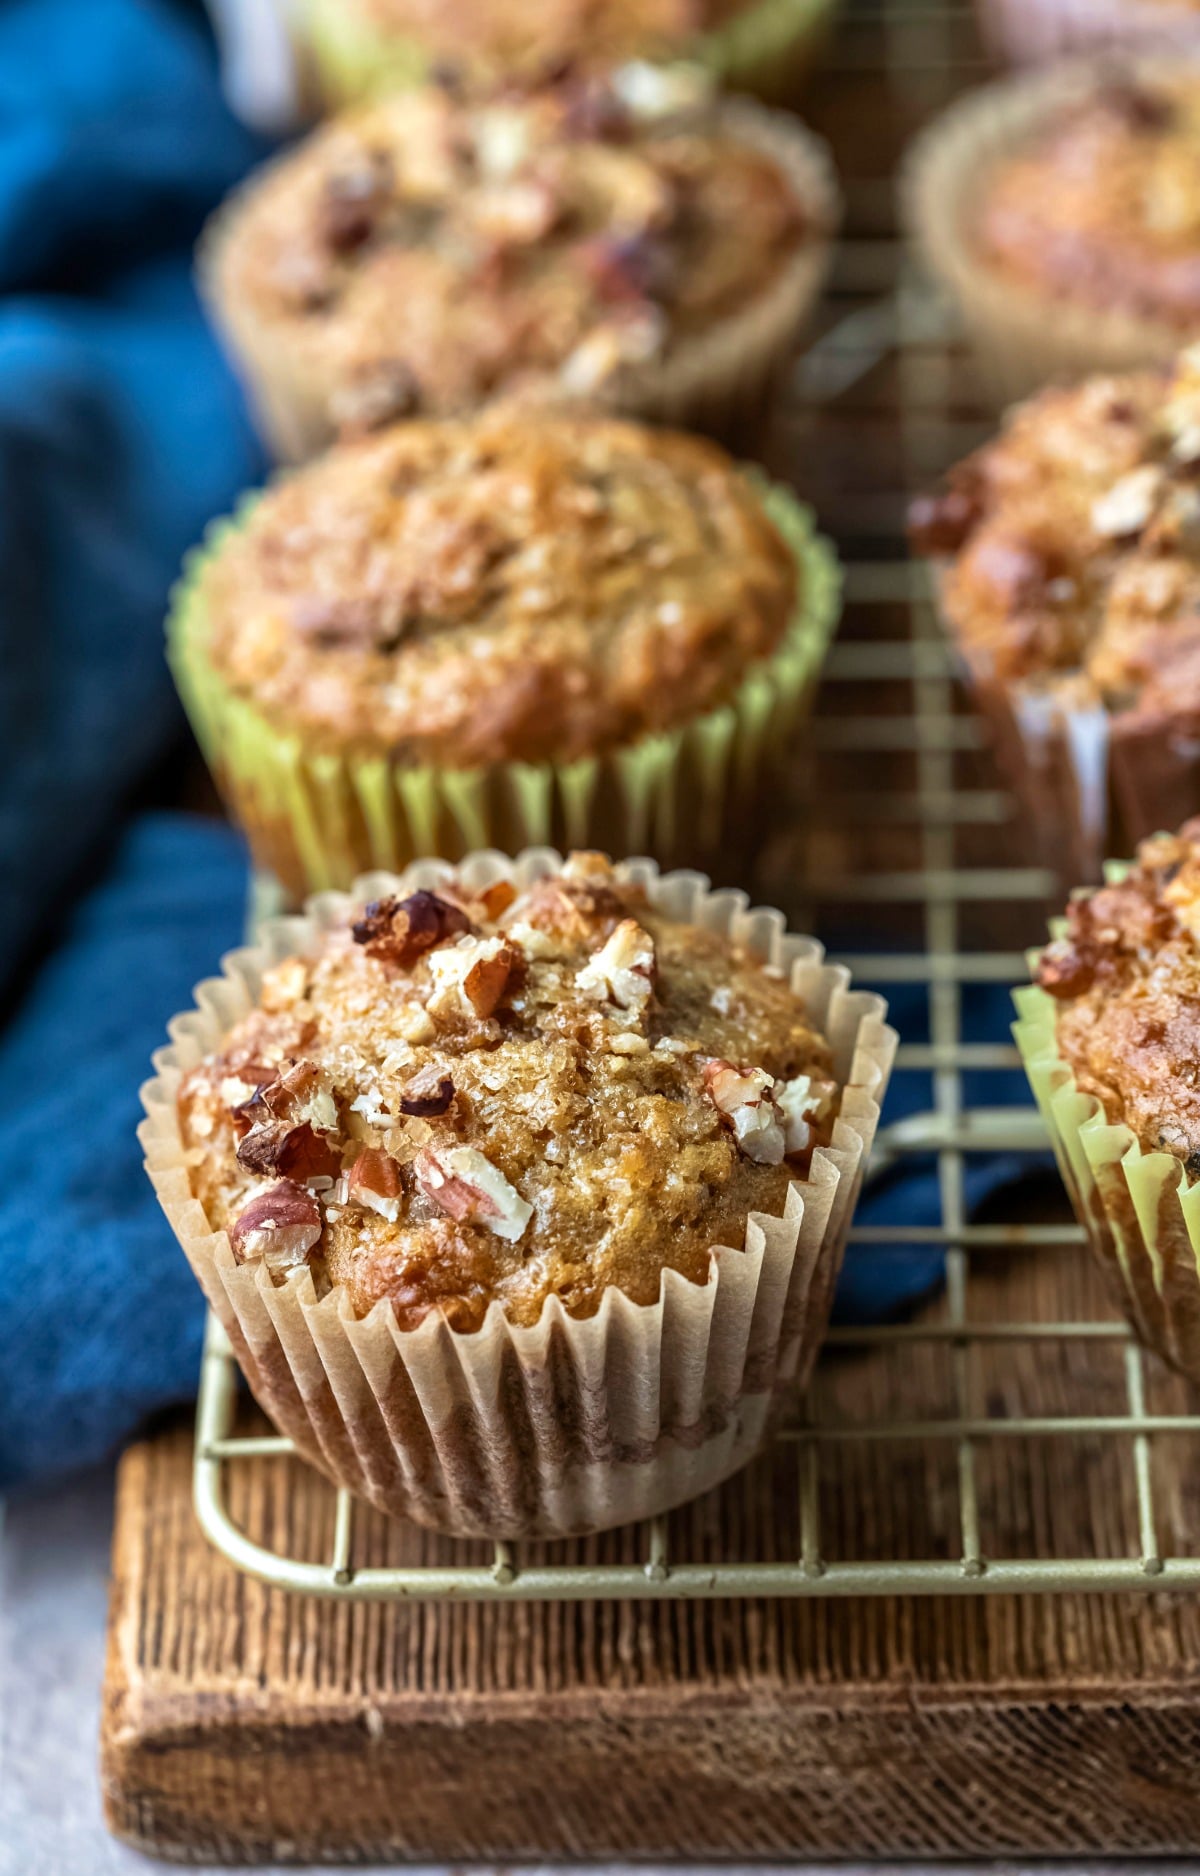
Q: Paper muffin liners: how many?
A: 8